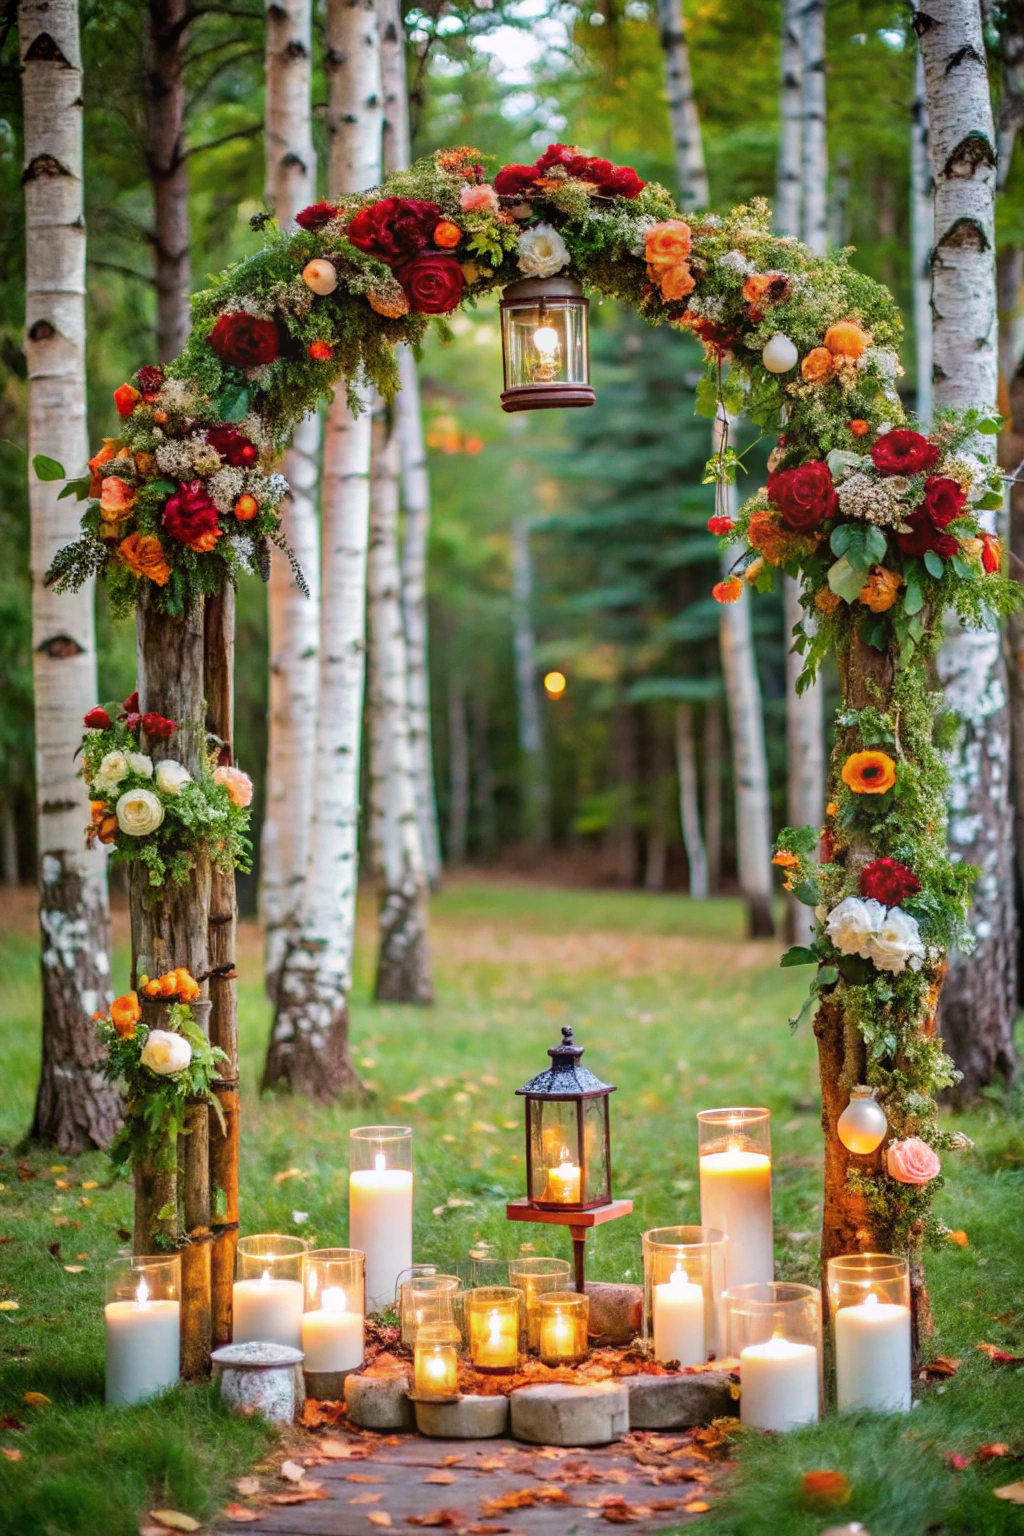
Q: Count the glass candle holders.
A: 13